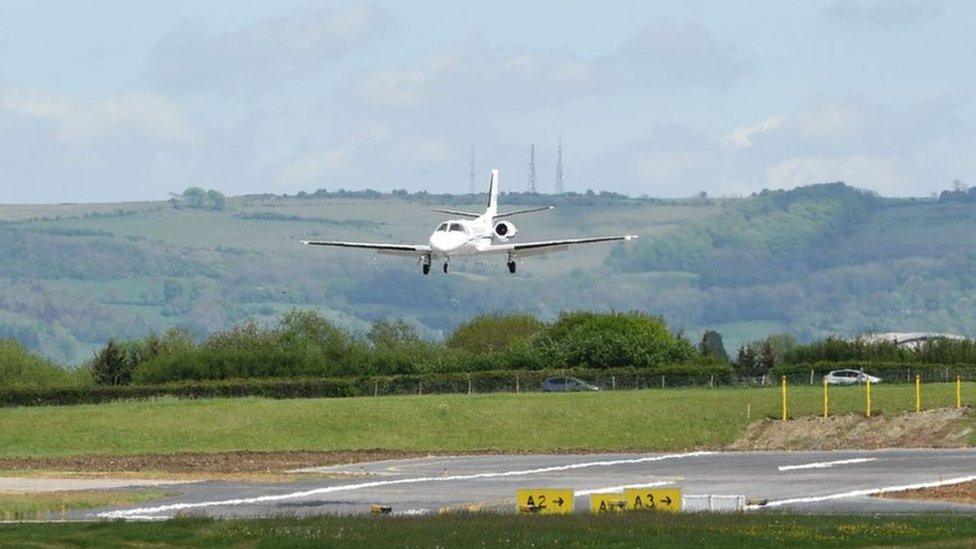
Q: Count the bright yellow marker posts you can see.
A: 5